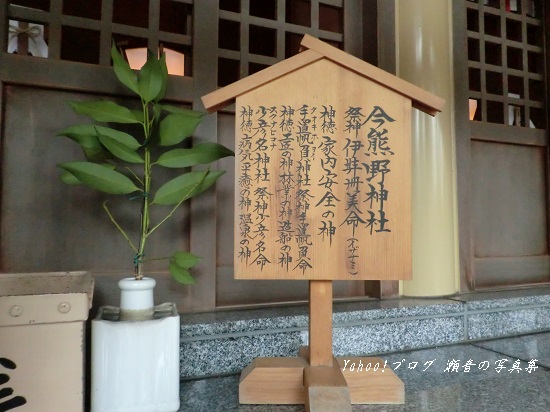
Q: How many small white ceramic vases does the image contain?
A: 1